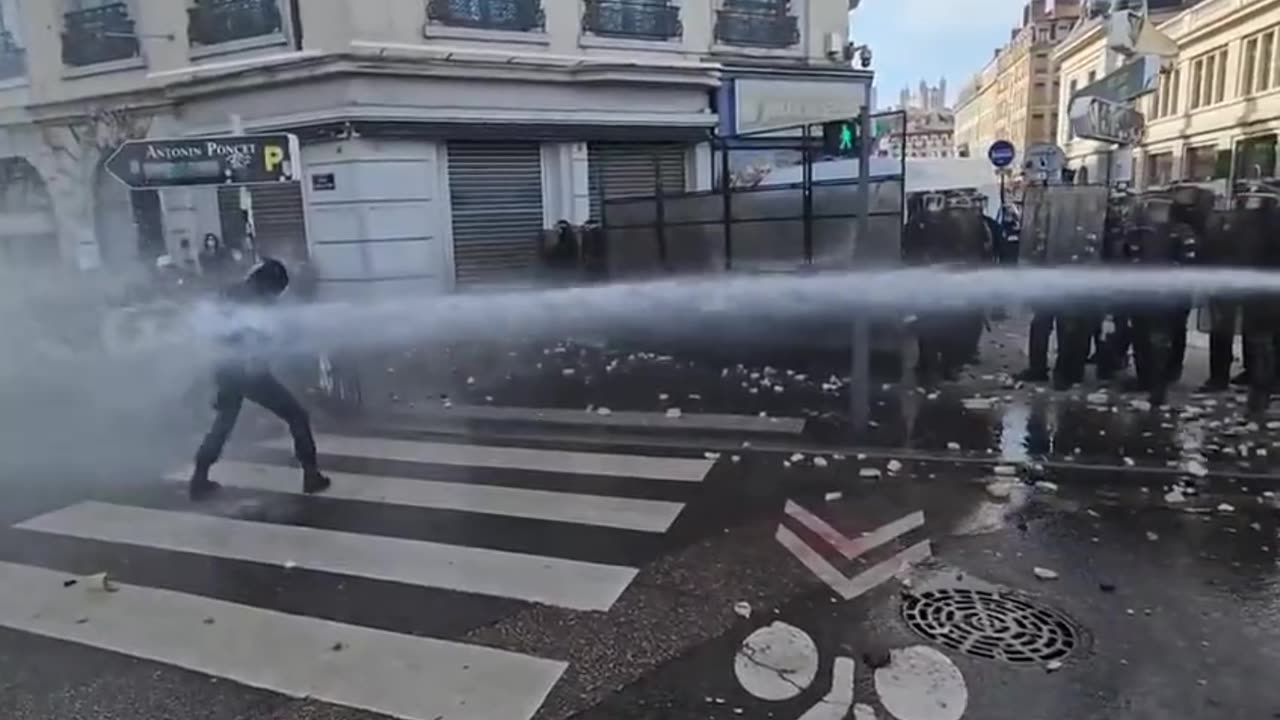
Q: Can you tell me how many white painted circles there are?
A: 2